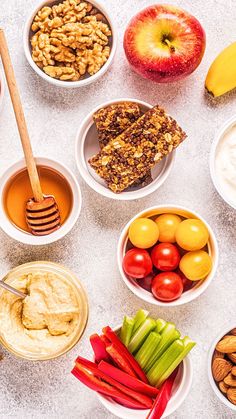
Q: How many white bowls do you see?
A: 7